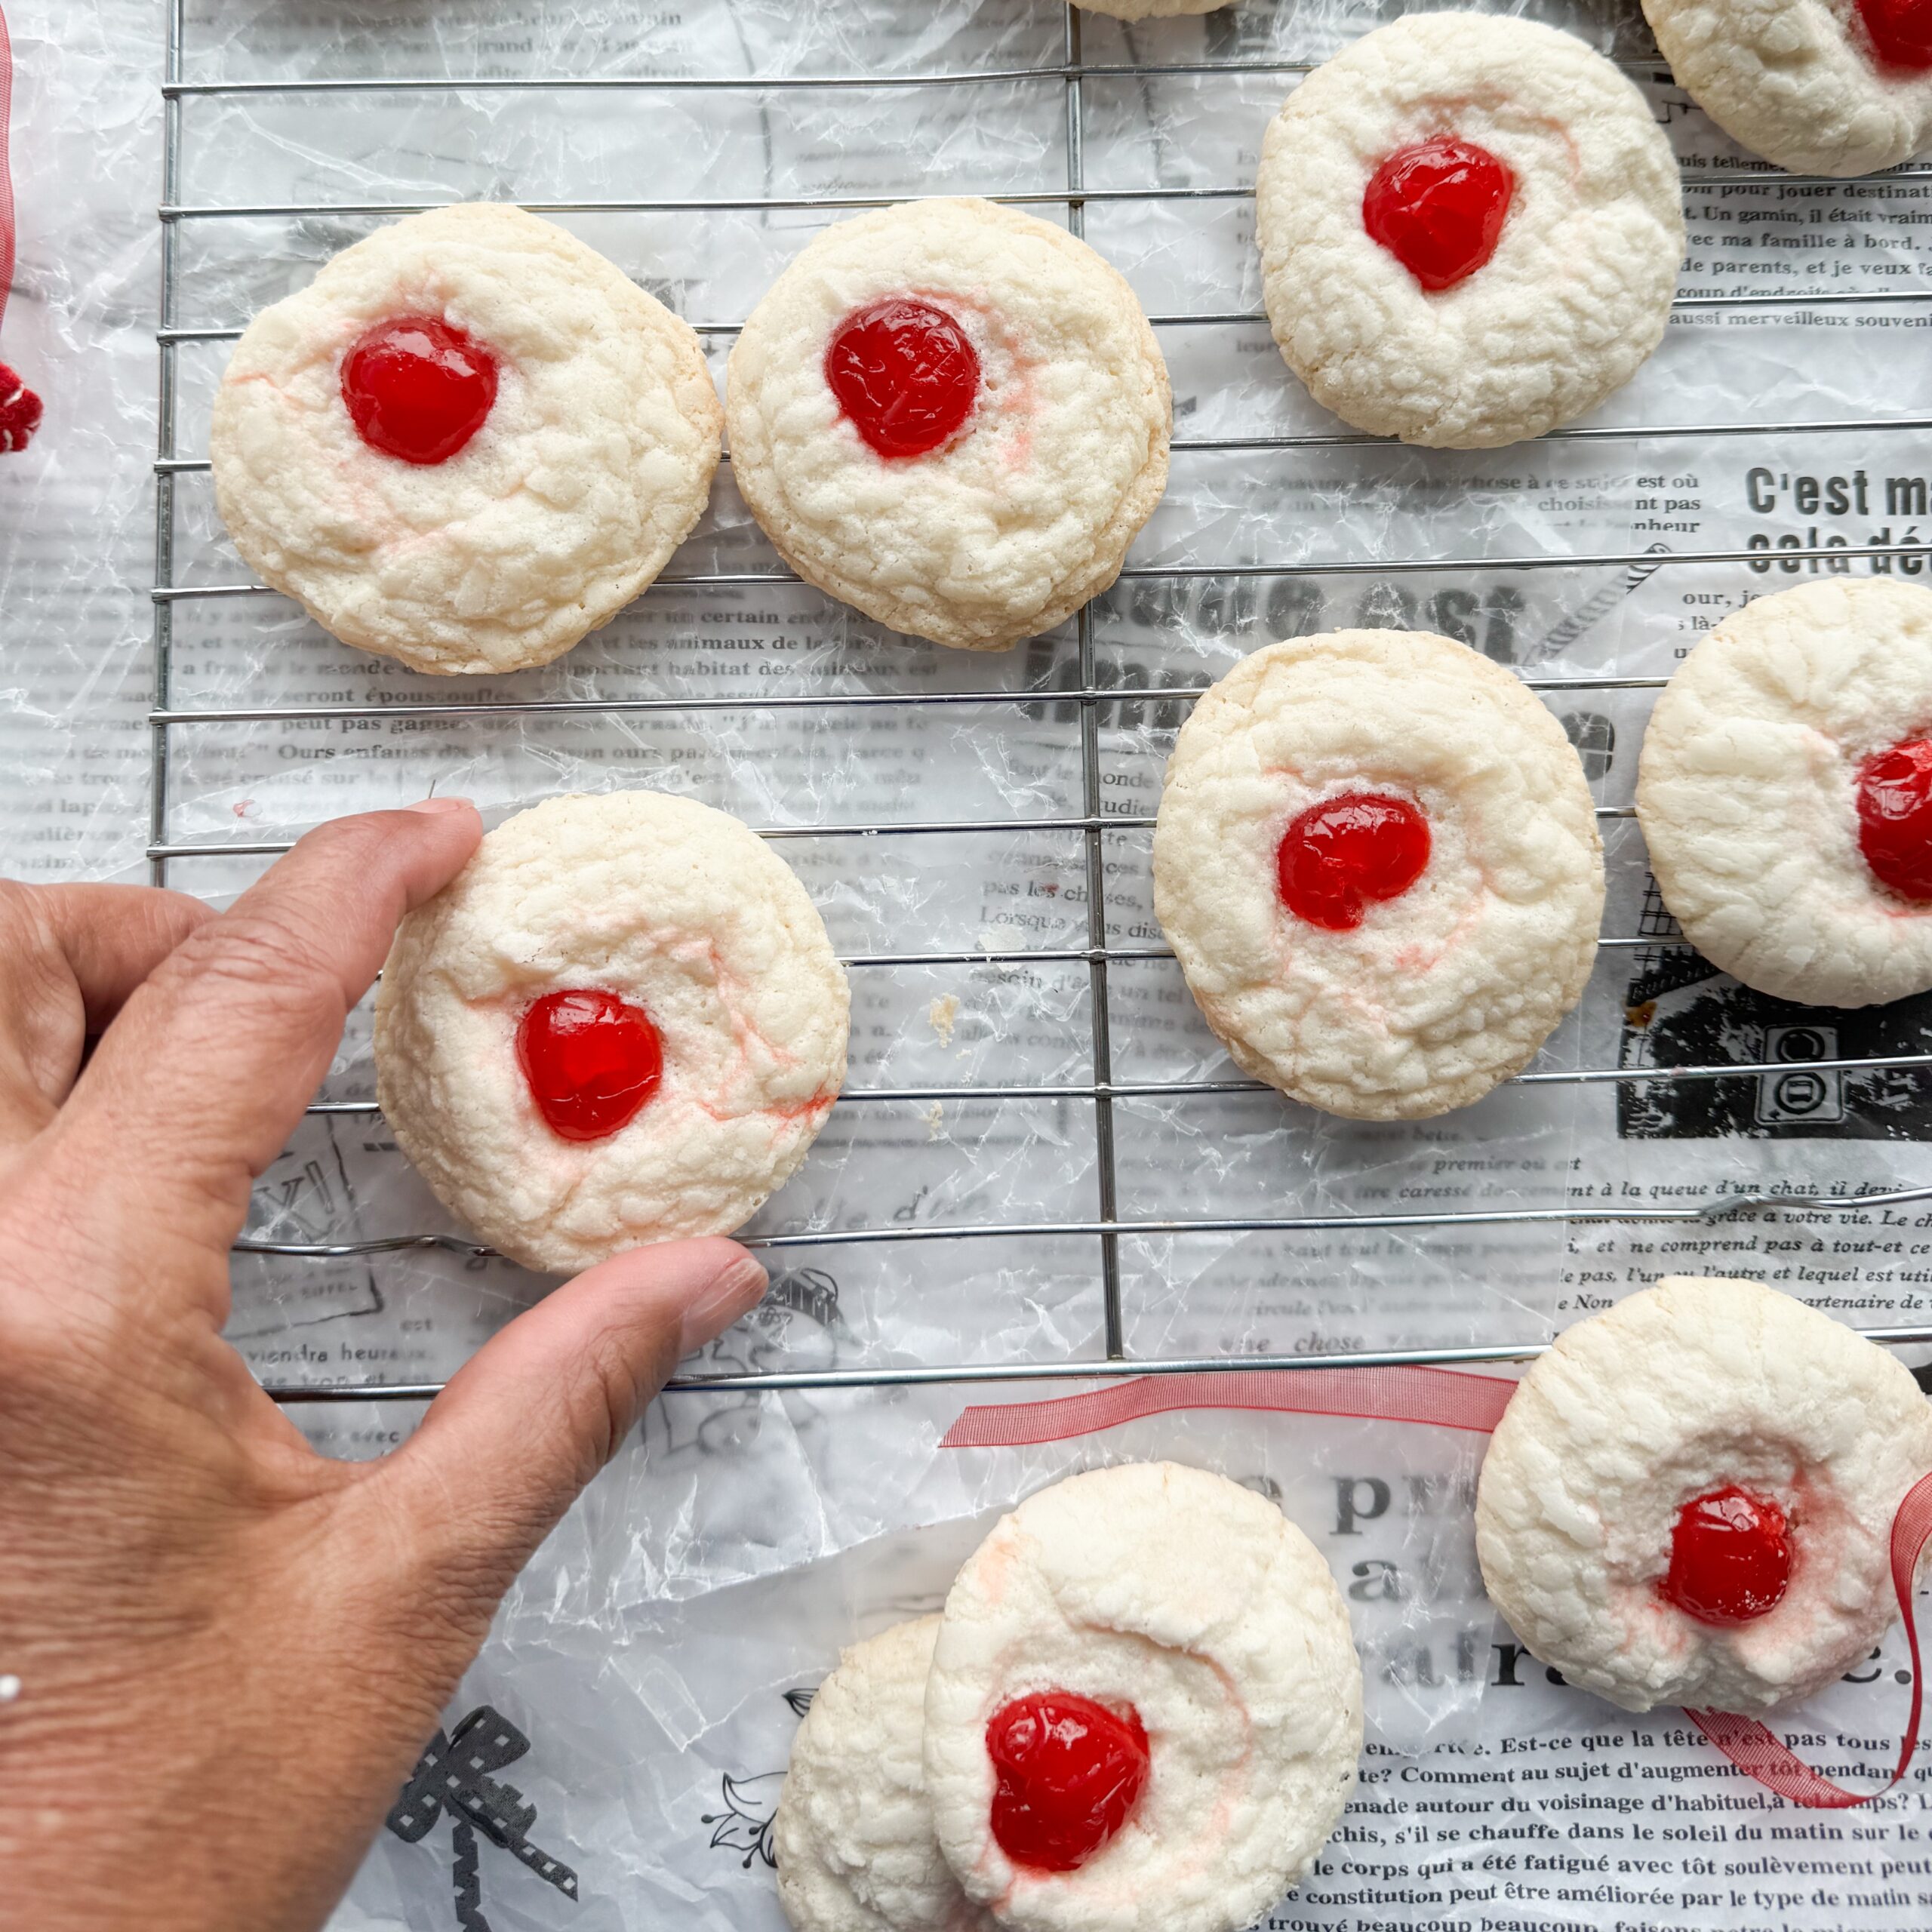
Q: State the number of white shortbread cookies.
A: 11